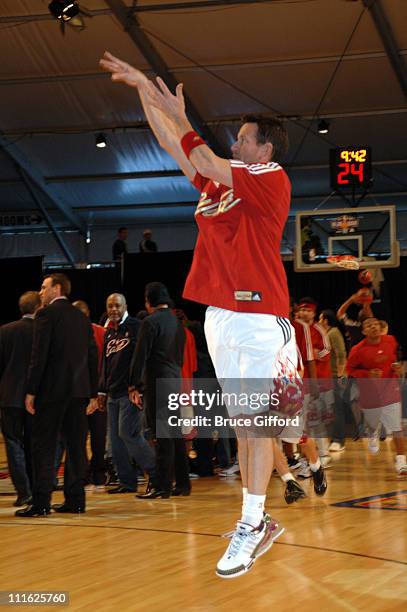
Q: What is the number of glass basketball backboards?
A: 1